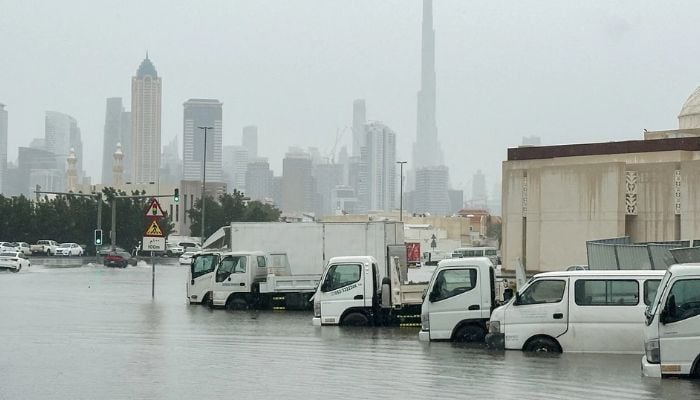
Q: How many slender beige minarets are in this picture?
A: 2